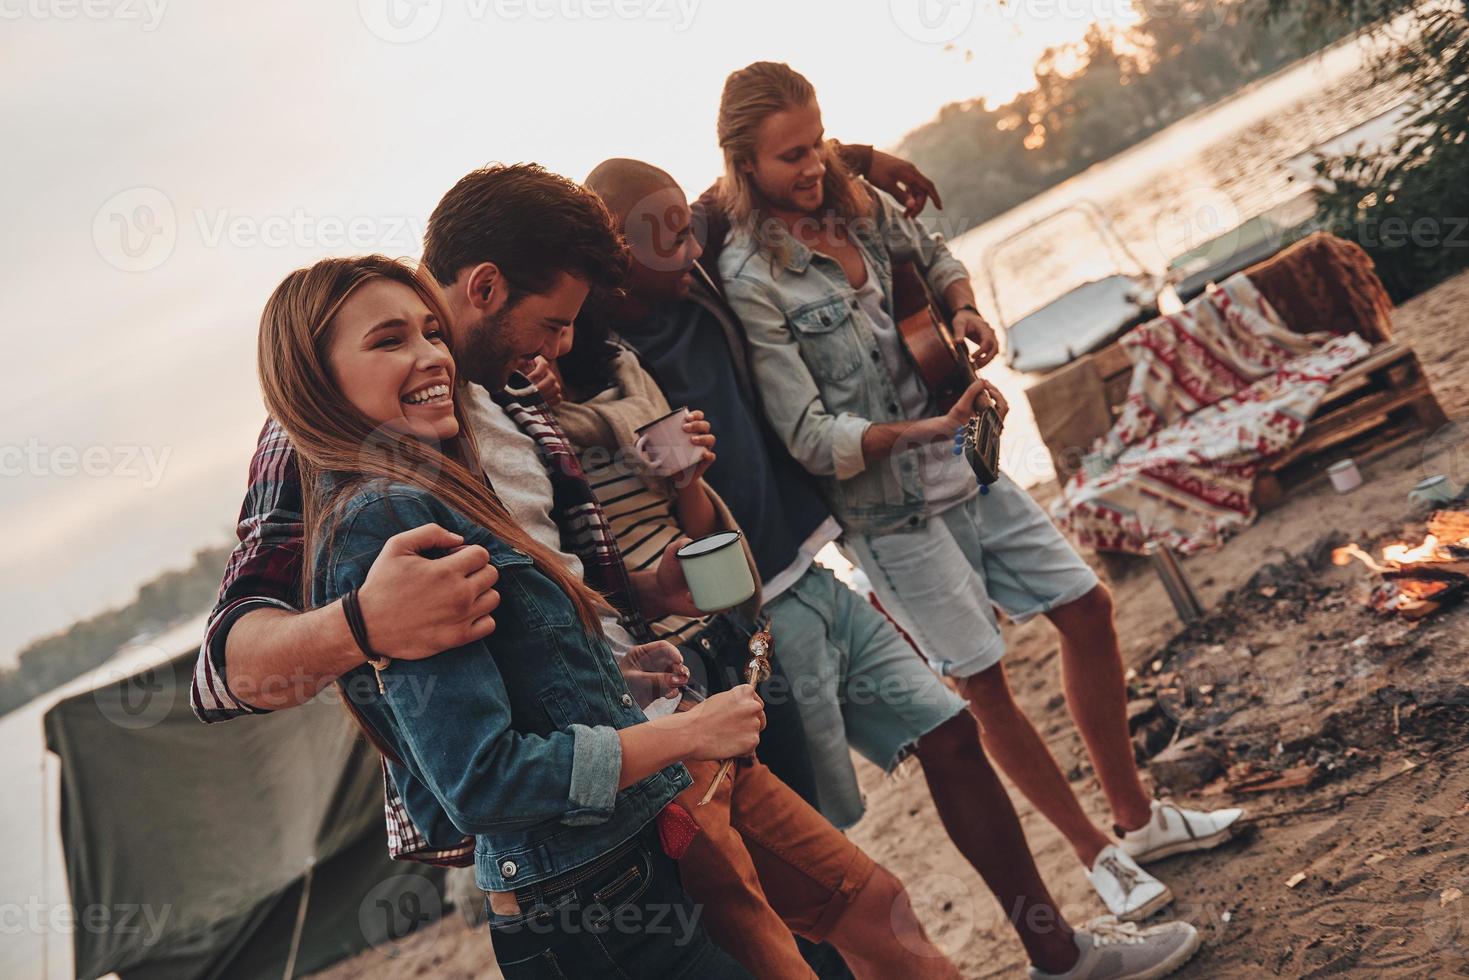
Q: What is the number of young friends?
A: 5